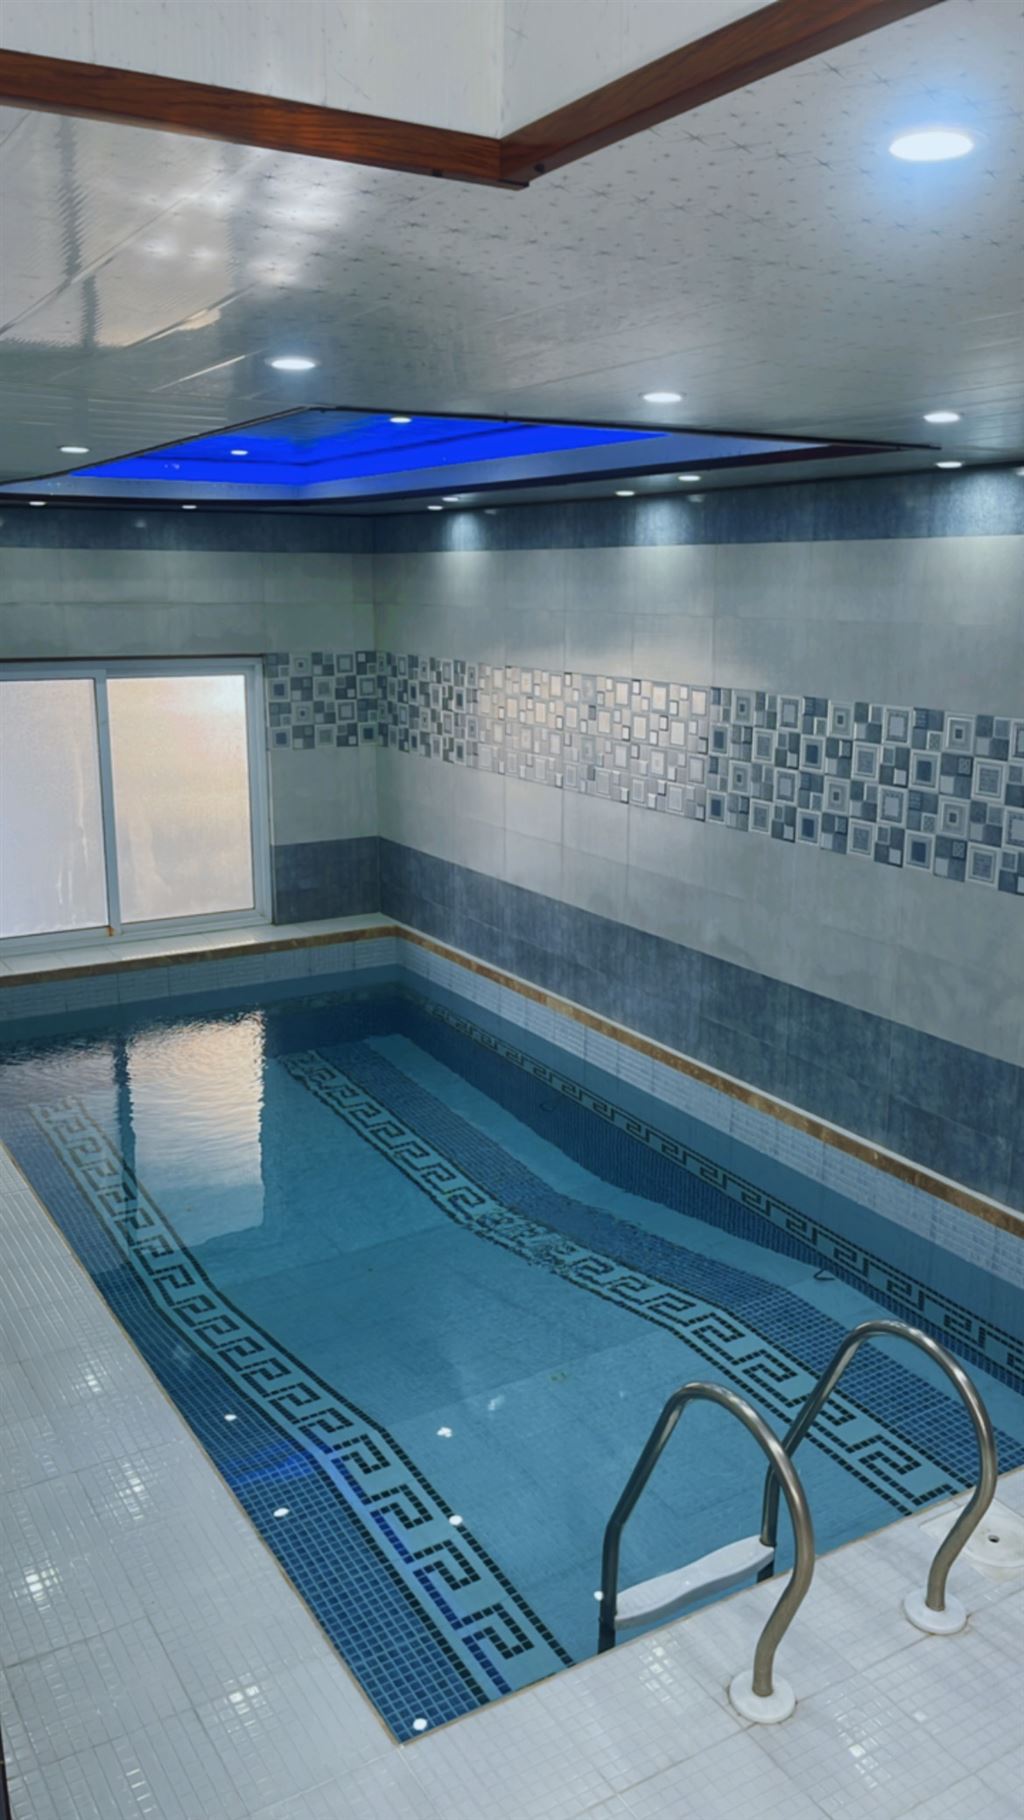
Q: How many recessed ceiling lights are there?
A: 14